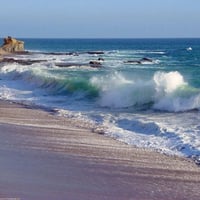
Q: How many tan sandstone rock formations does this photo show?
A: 1